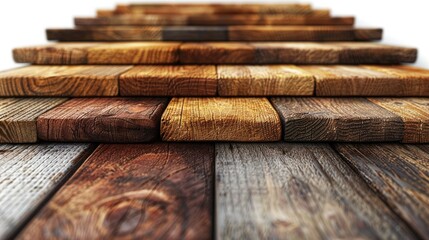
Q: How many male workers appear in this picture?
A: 0